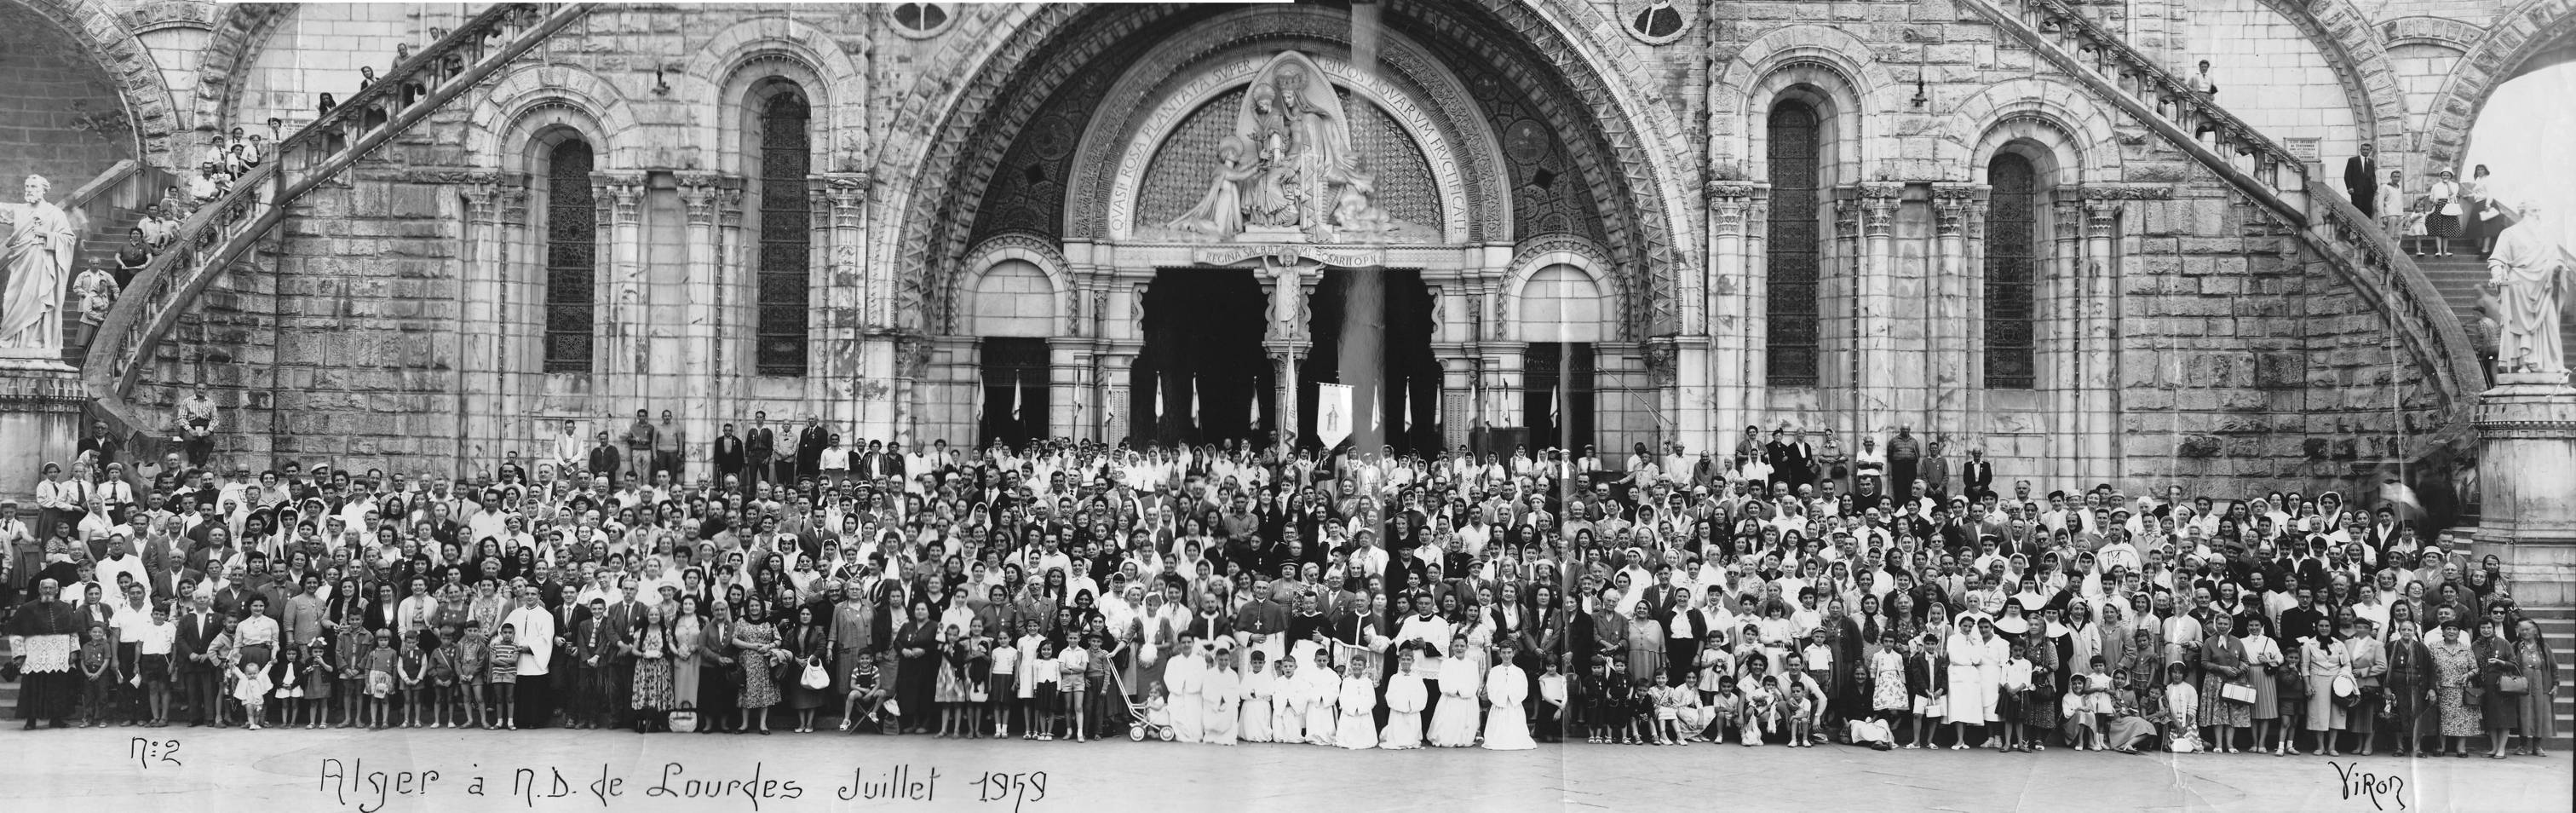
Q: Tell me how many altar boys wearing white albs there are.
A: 9